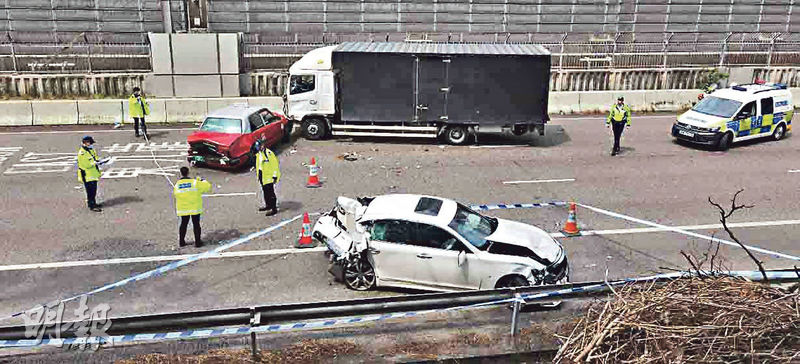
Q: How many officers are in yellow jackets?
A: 5